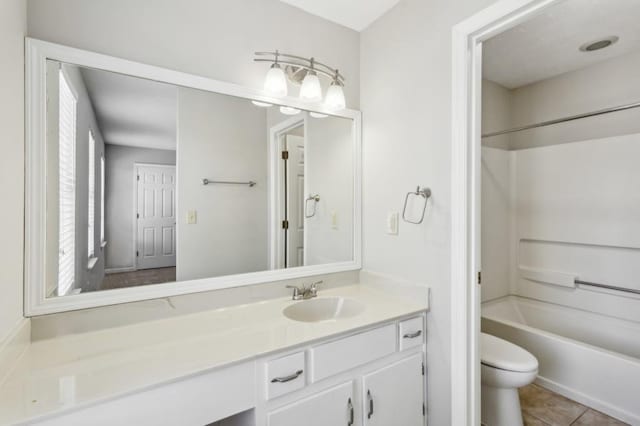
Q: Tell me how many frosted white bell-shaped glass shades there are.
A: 3